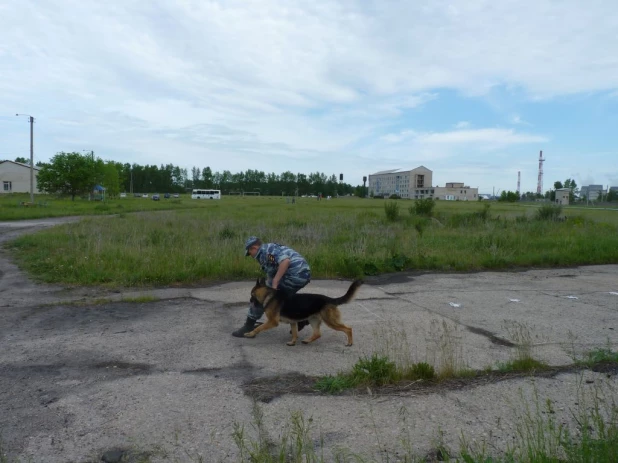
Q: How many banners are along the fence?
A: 0